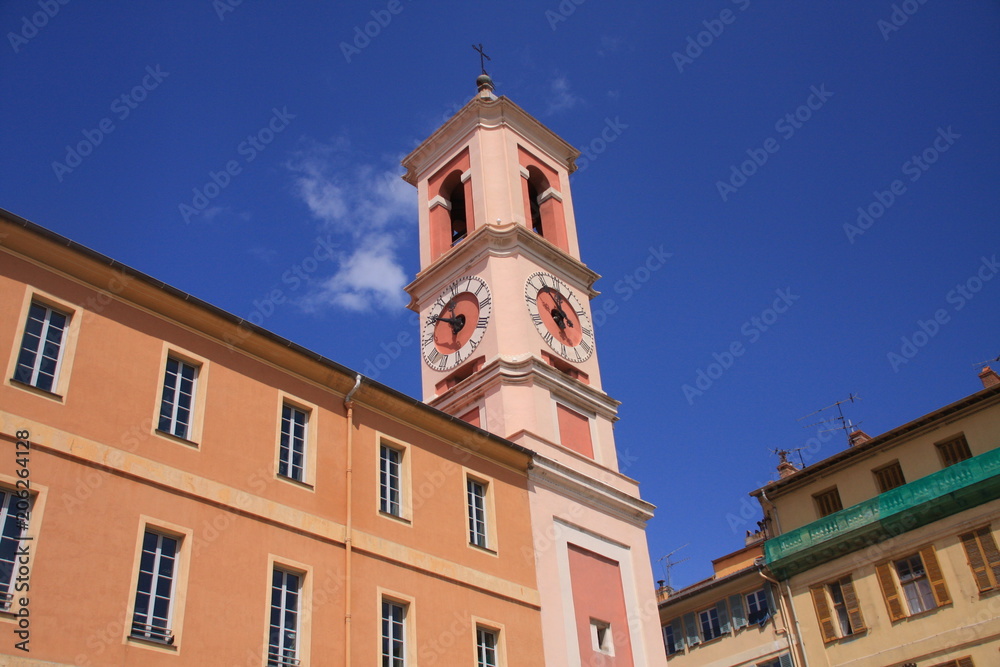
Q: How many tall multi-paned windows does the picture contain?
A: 10